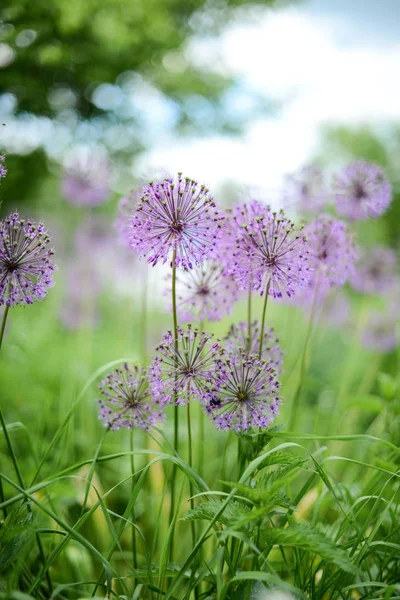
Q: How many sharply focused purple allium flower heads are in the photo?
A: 6